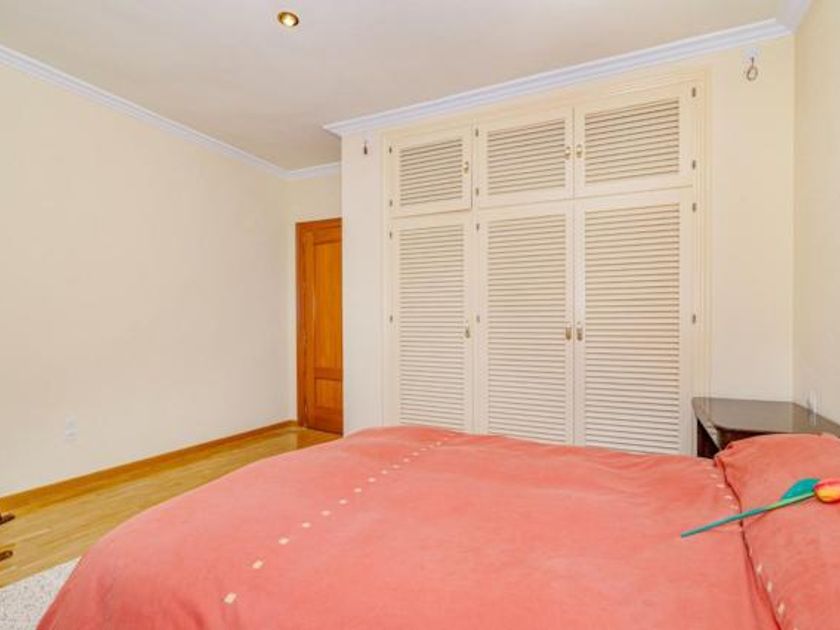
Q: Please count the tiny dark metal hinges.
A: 12